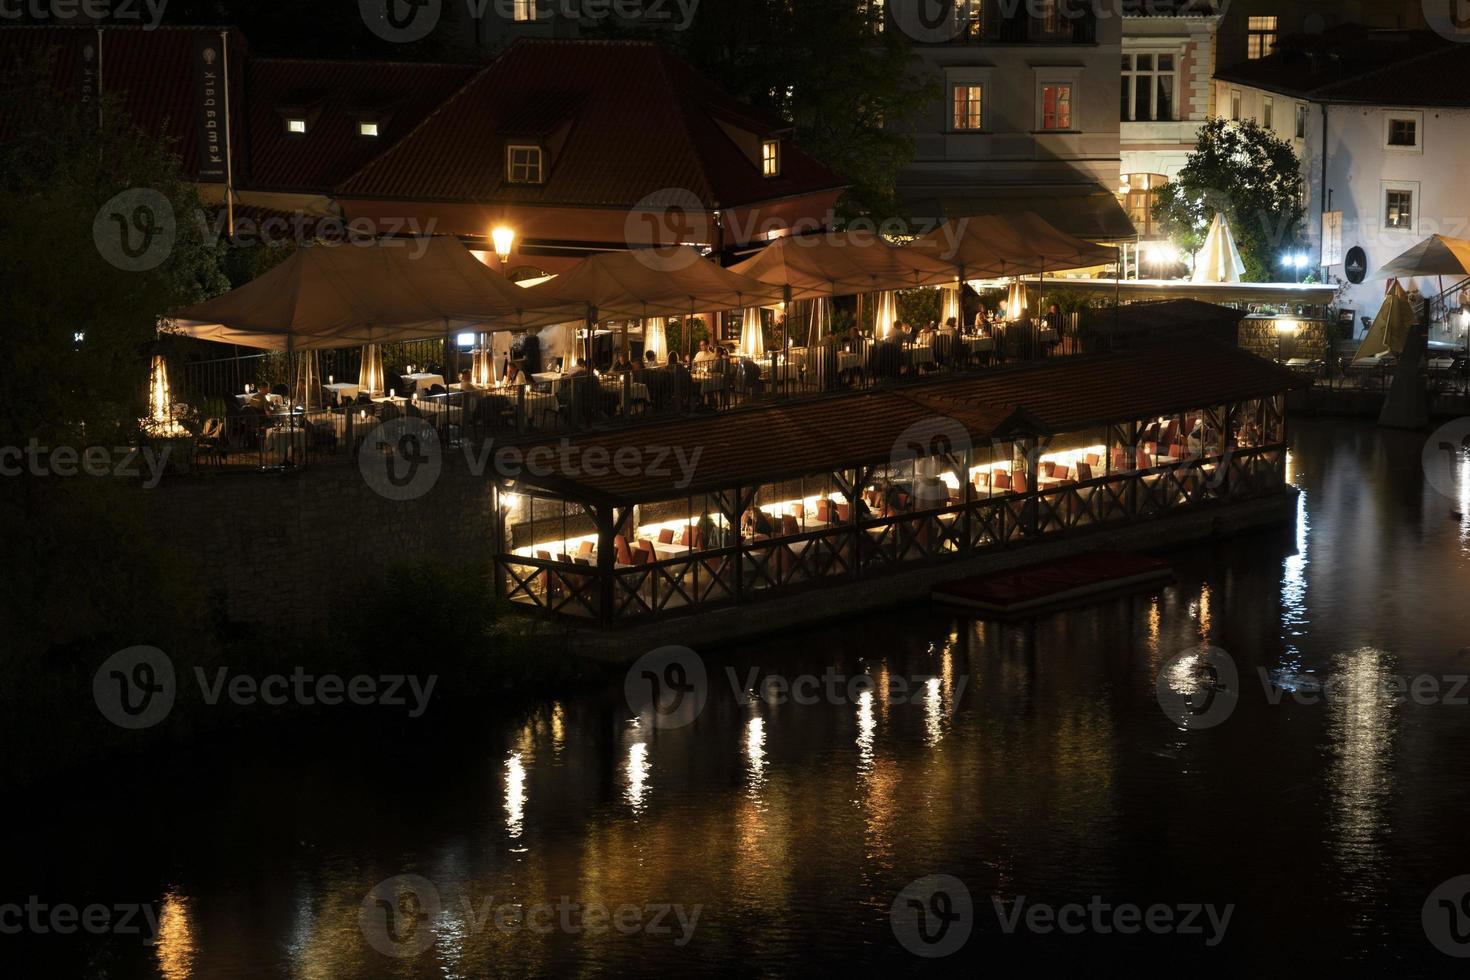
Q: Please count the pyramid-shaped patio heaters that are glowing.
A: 9